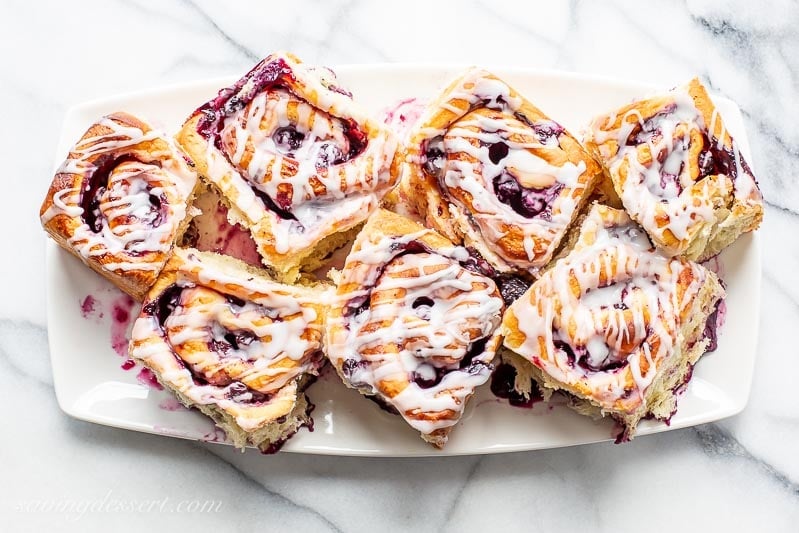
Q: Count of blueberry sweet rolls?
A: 7